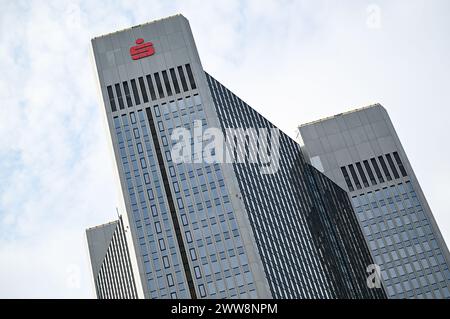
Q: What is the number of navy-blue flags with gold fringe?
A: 0